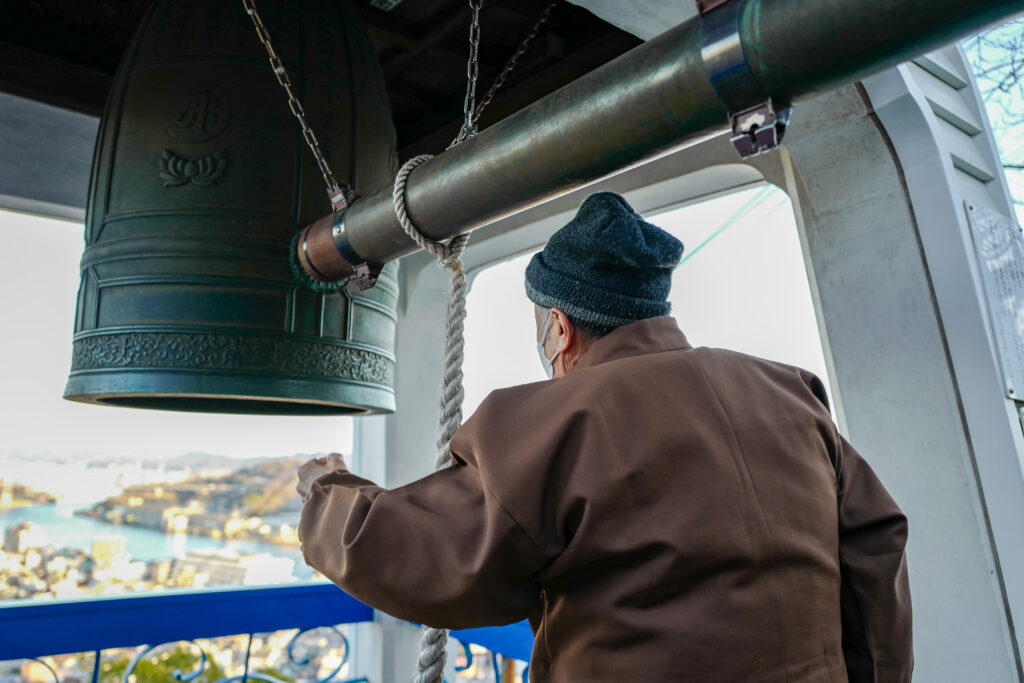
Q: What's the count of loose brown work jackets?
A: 1